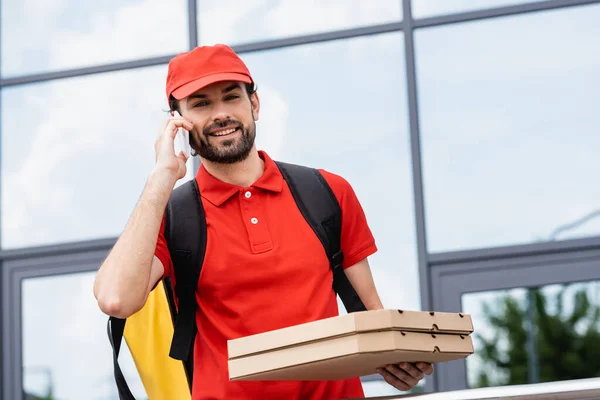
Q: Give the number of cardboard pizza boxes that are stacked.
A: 2